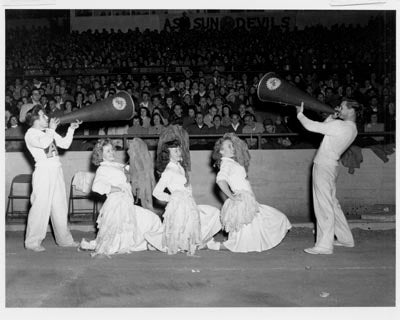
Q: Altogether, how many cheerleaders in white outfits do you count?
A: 5